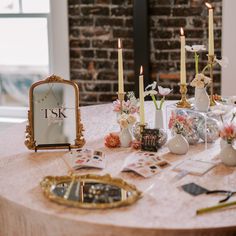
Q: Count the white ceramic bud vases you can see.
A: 5